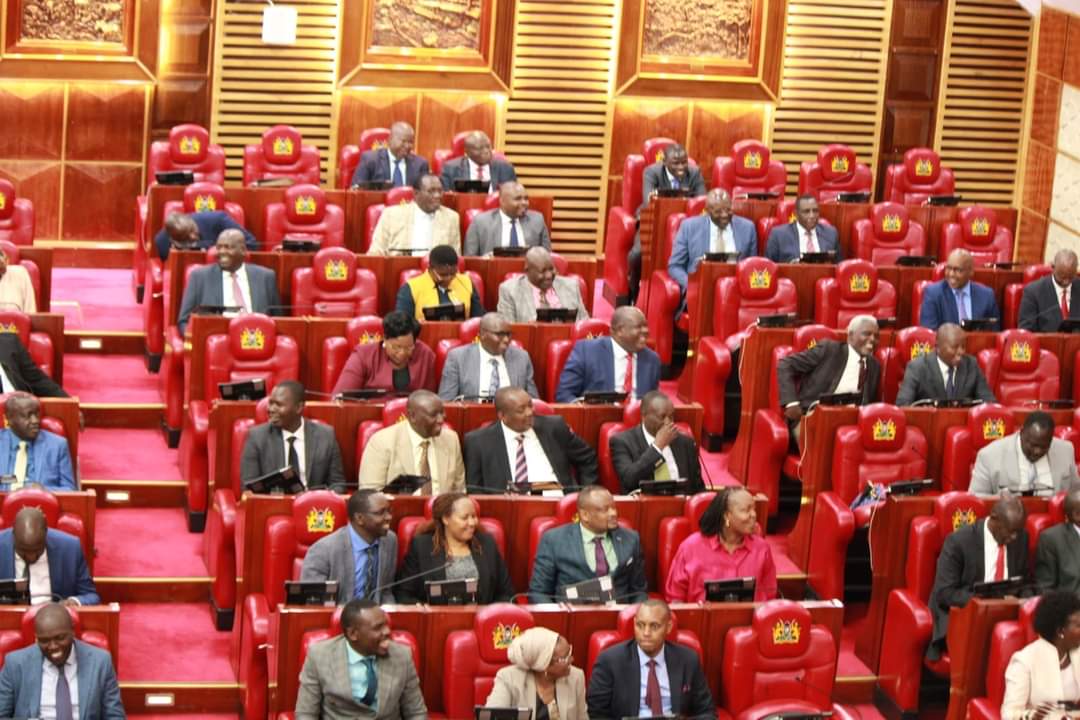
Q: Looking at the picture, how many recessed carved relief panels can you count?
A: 3